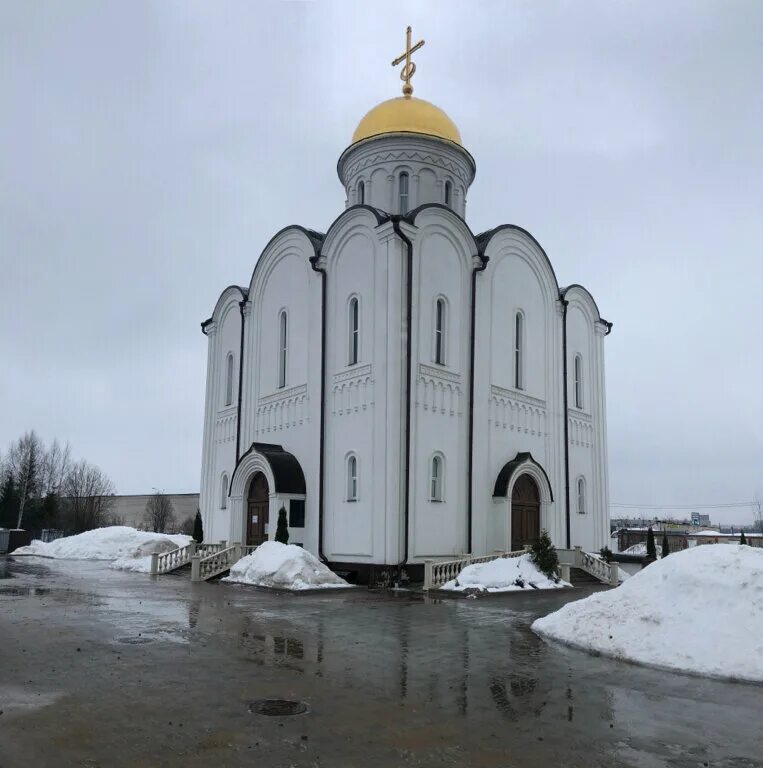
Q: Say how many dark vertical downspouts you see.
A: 5